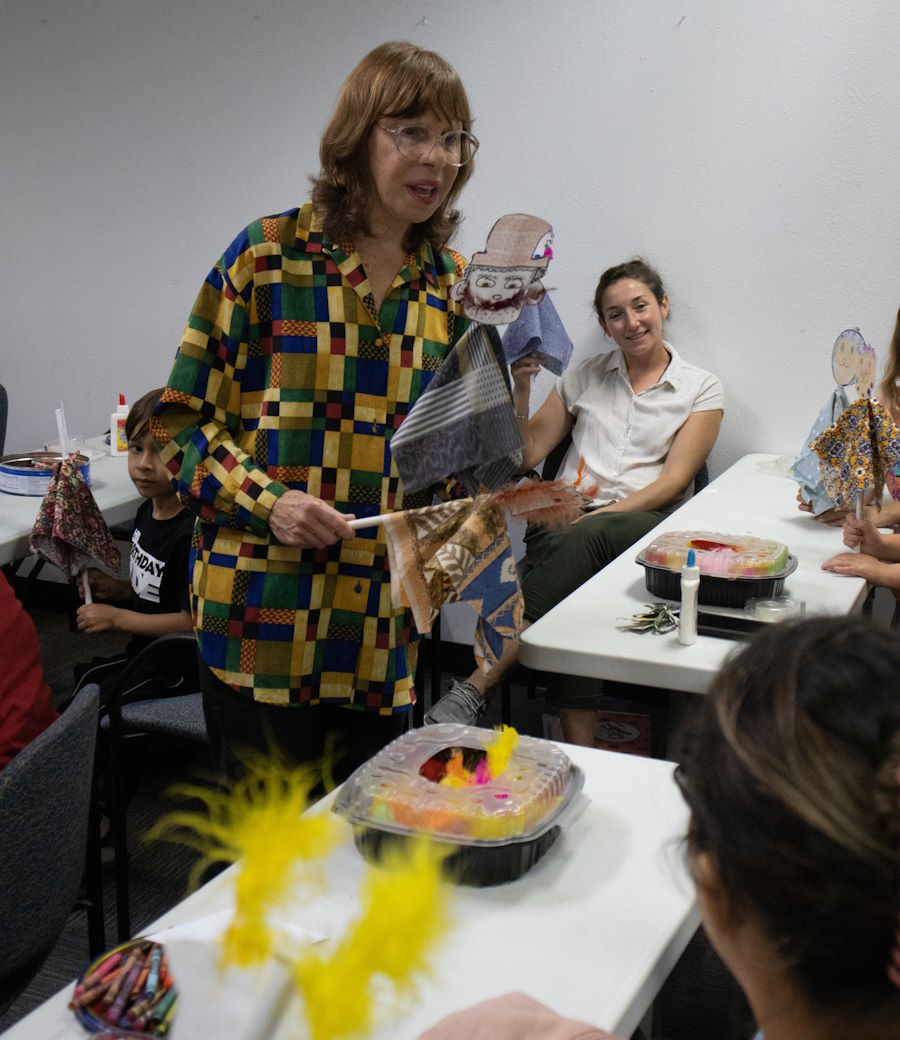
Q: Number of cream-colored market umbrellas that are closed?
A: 0